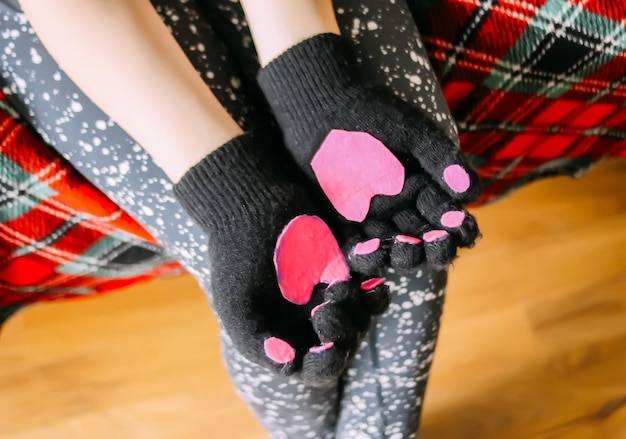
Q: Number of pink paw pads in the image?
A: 12